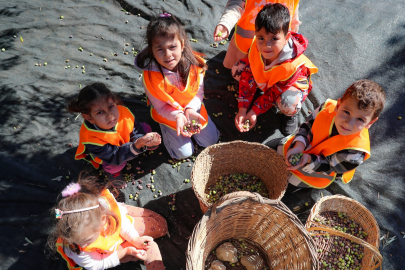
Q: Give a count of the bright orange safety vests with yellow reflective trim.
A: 6